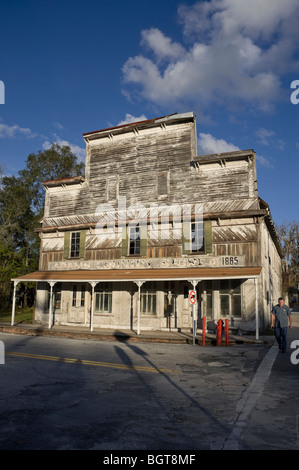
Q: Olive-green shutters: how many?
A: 6